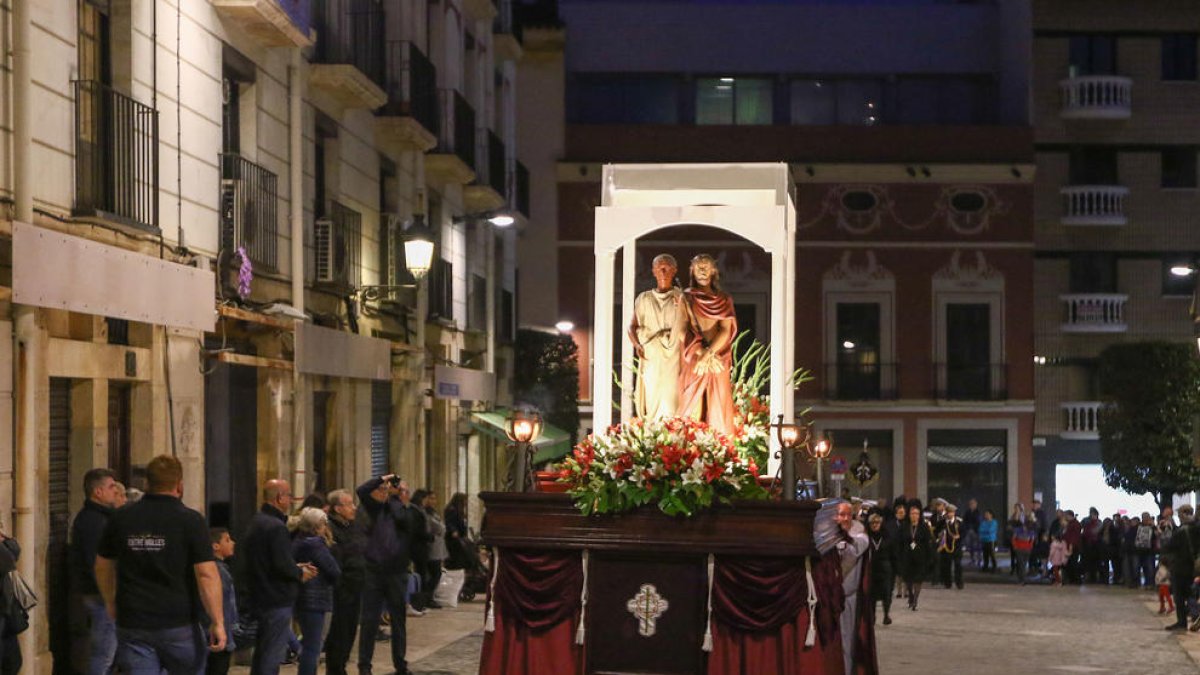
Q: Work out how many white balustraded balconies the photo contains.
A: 4